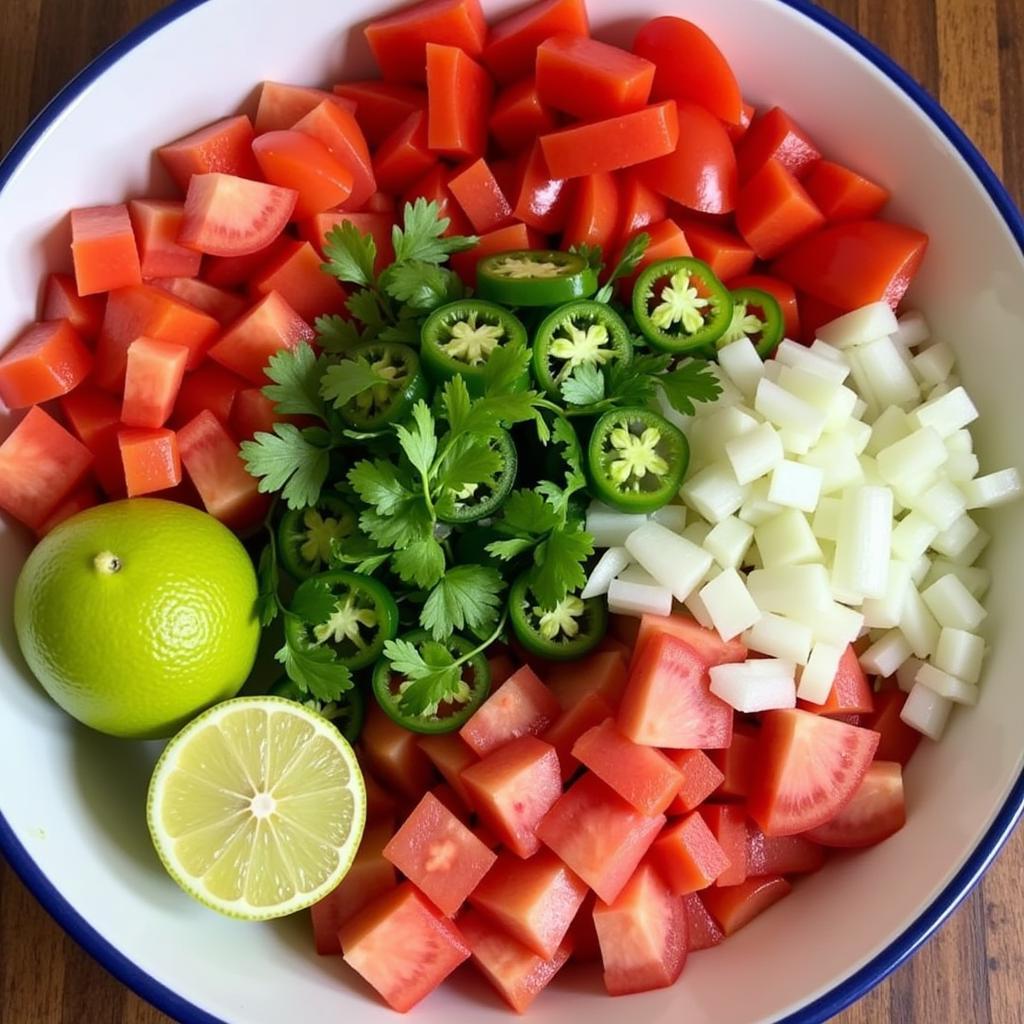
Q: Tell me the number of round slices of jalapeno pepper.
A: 13